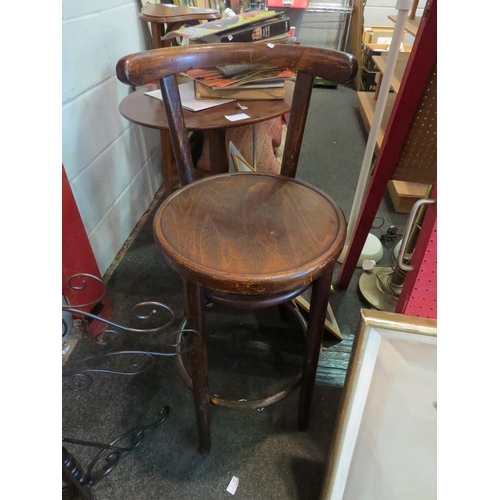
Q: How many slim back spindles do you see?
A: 2